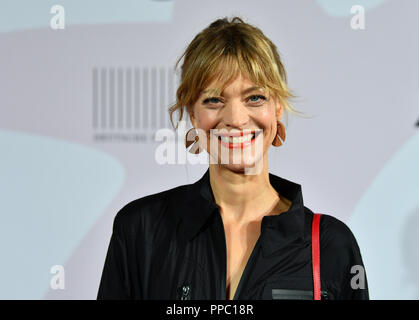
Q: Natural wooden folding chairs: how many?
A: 0